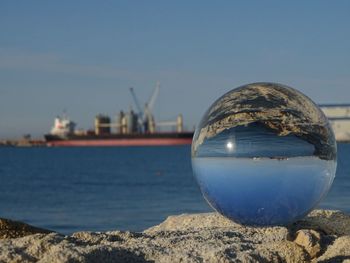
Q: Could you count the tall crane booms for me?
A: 2